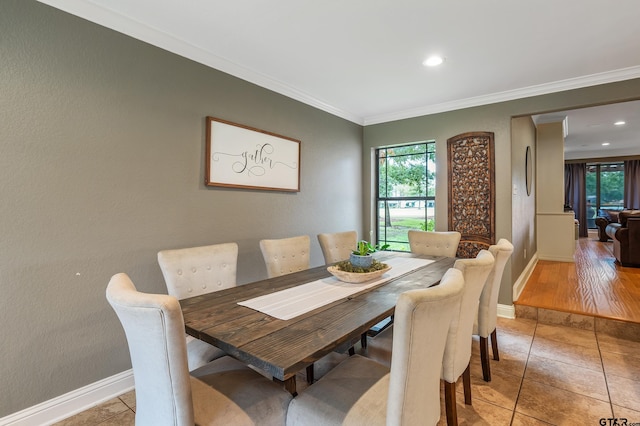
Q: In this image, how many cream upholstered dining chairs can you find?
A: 8